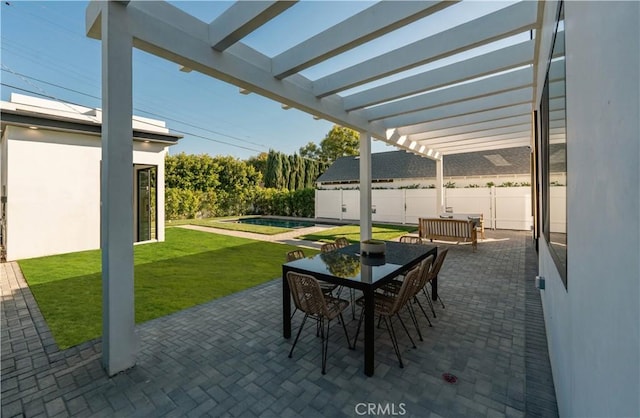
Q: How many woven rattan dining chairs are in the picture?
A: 8